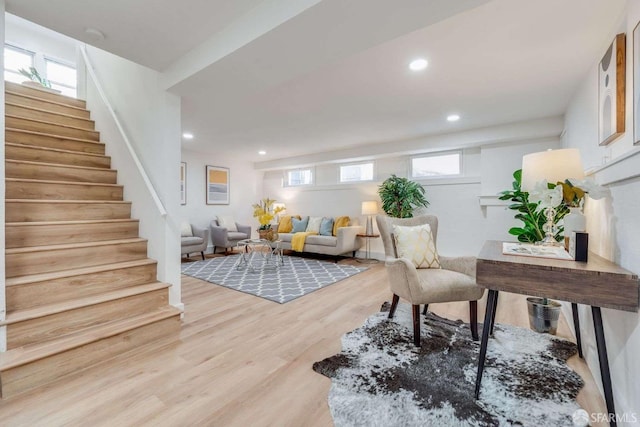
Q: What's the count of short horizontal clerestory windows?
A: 3